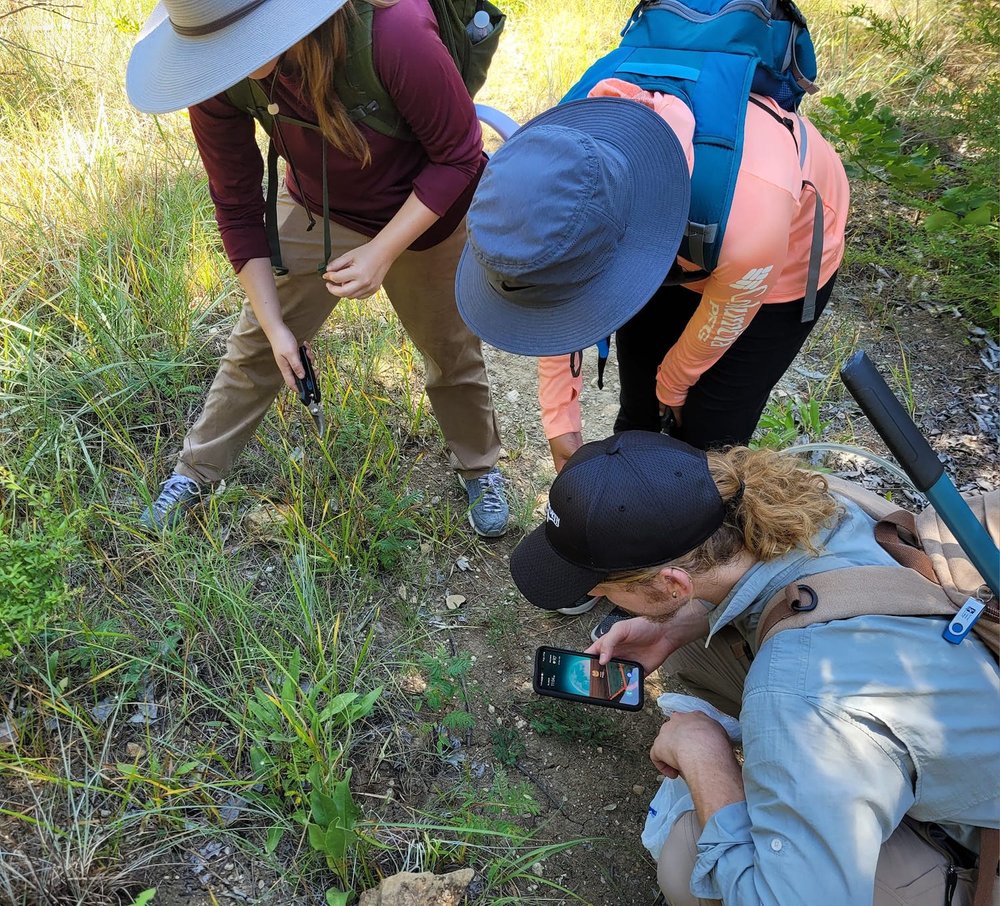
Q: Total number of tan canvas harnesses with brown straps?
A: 1